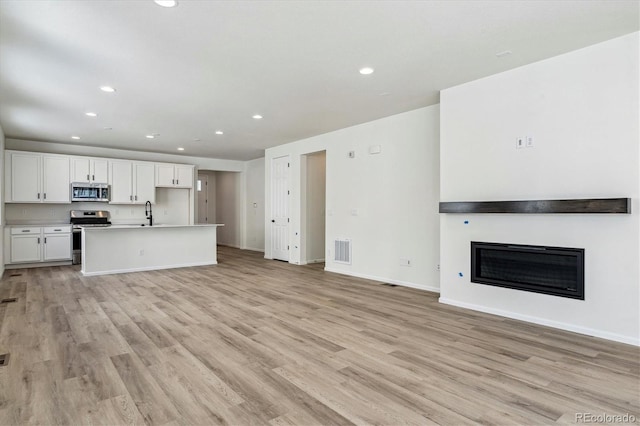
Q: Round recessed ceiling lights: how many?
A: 9